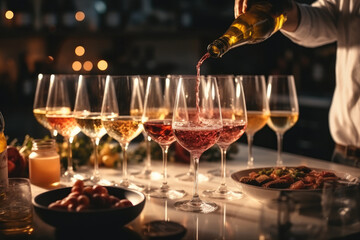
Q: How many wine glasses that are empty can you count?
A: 0